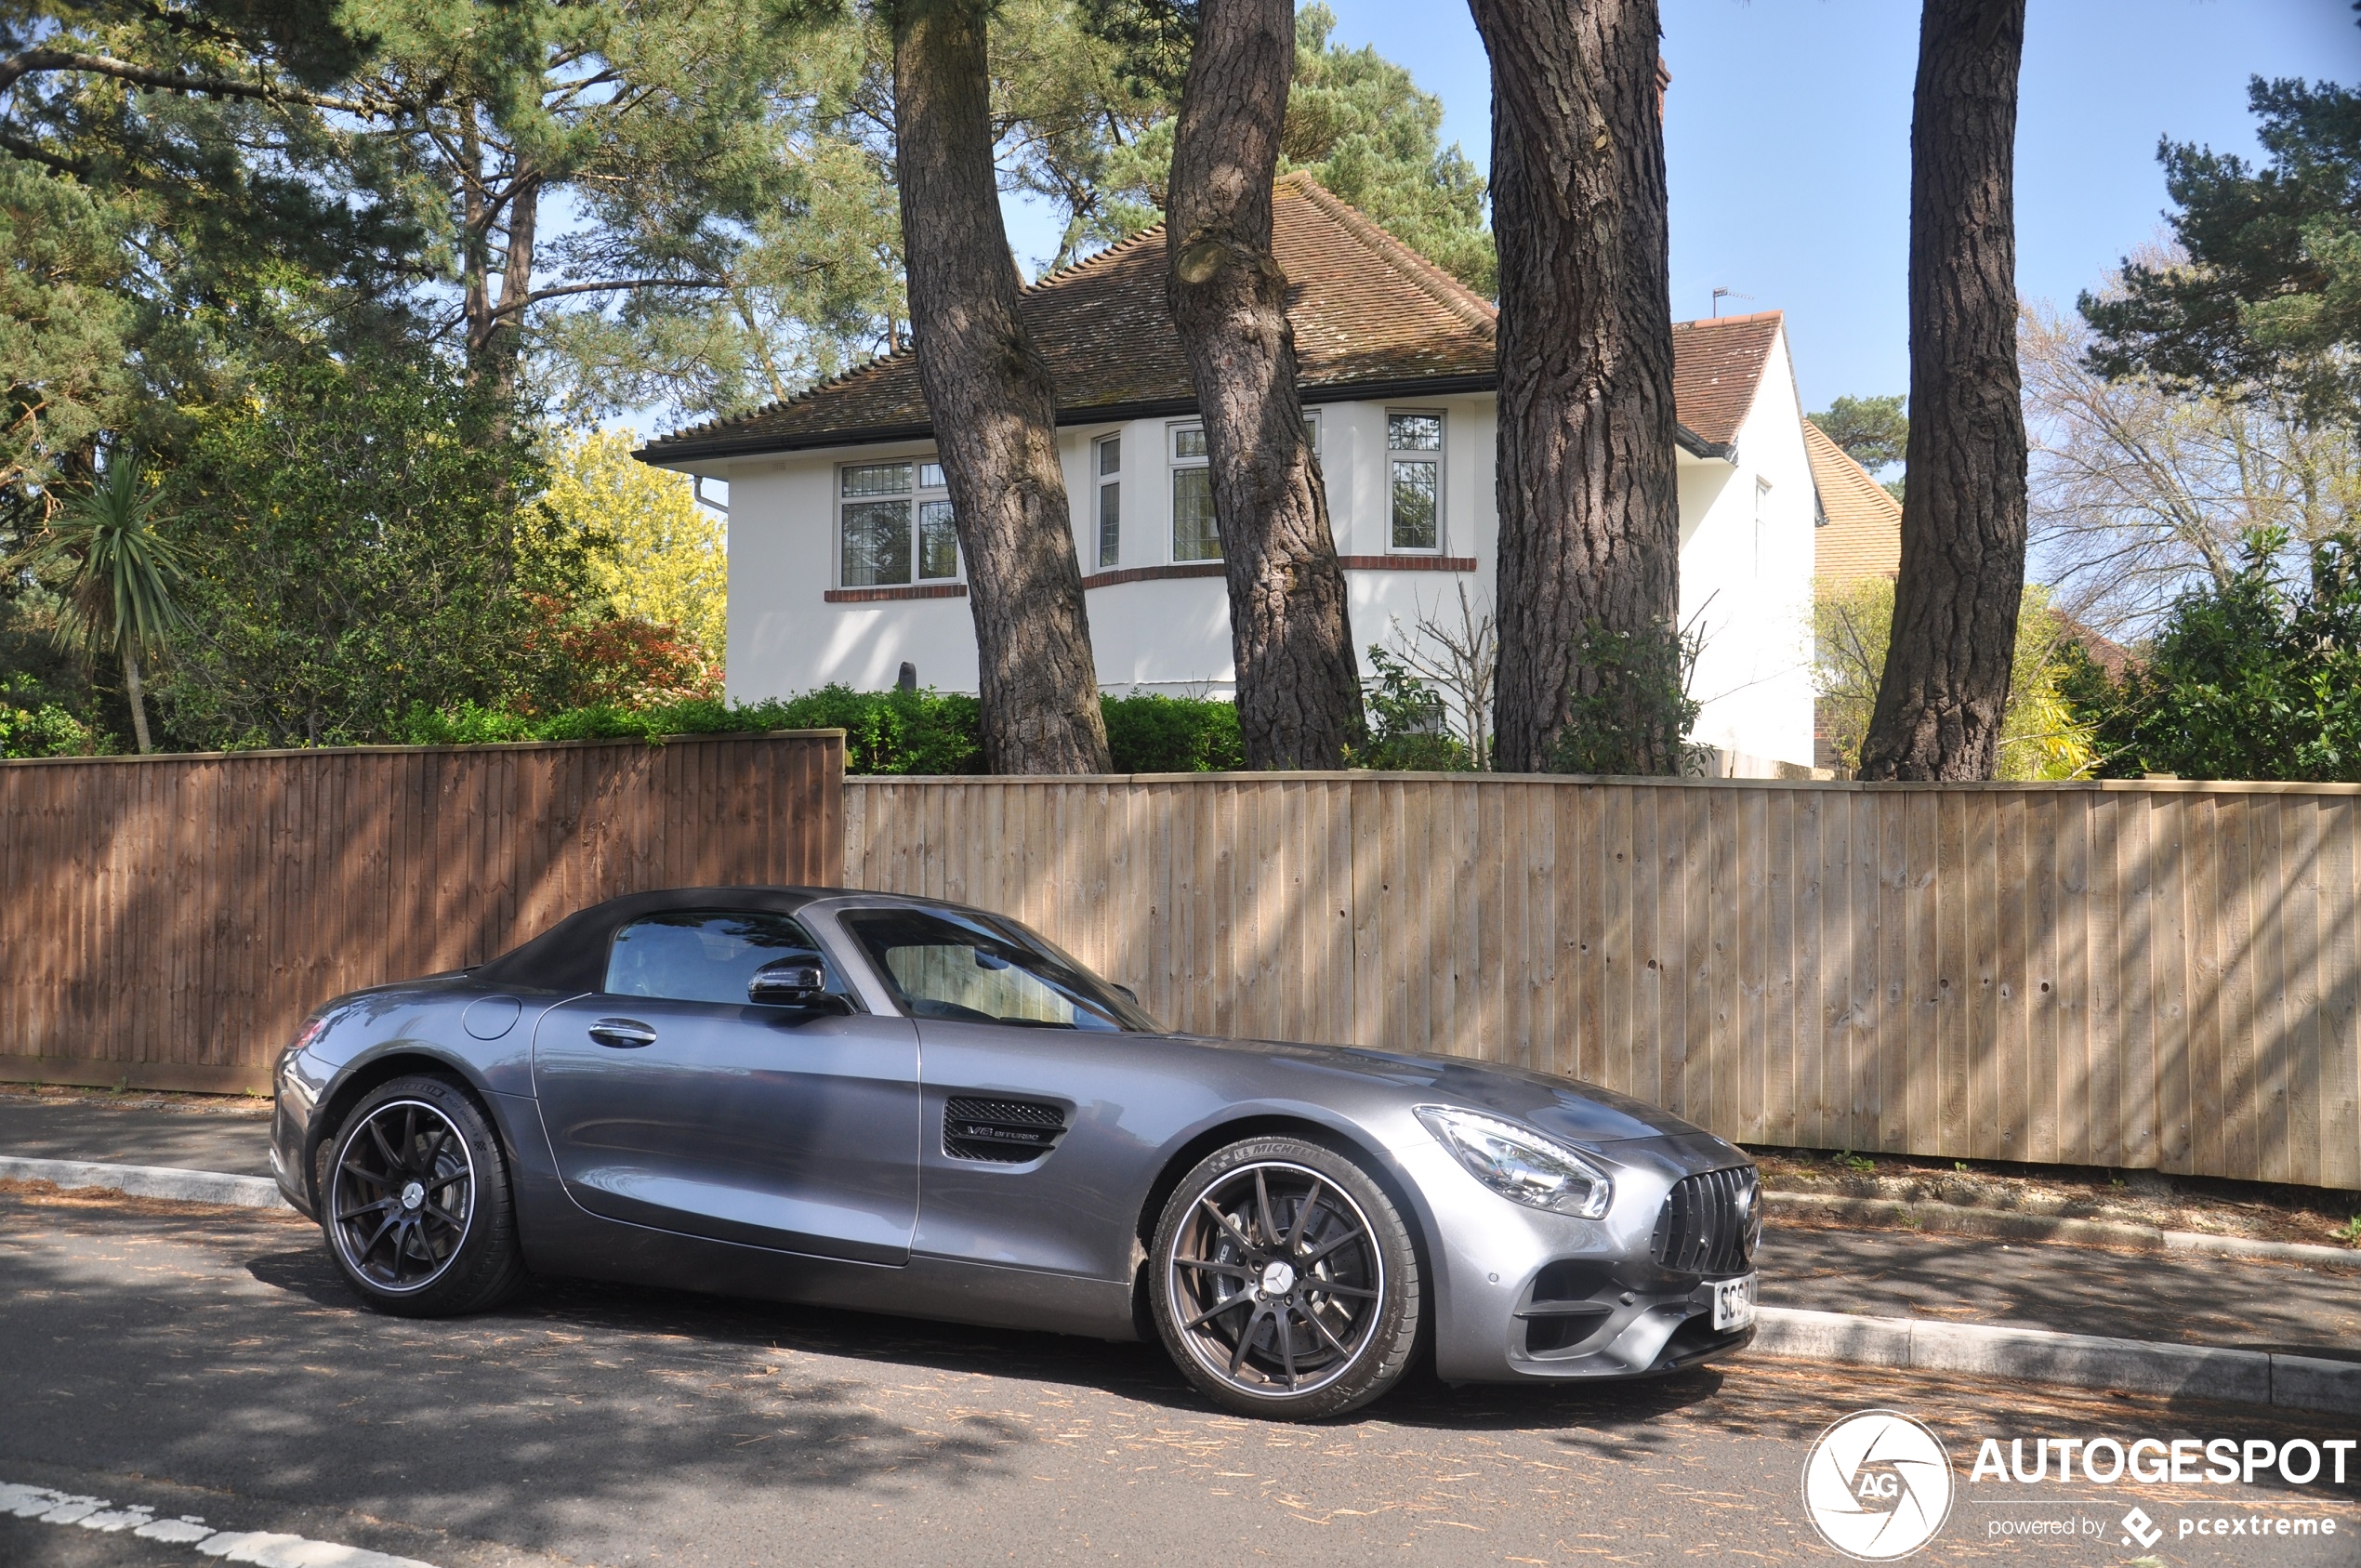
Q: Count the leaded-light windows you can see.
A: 4